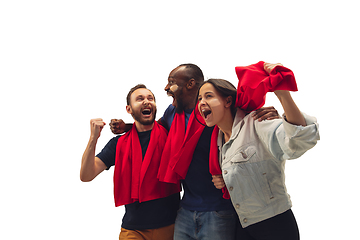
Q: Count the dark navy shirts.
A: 2